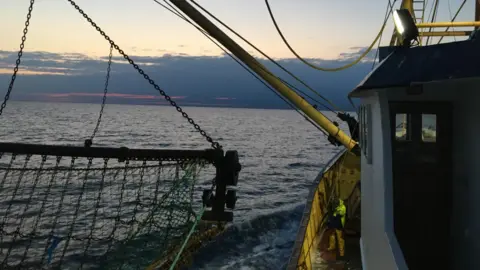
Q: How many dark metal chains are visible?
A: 3